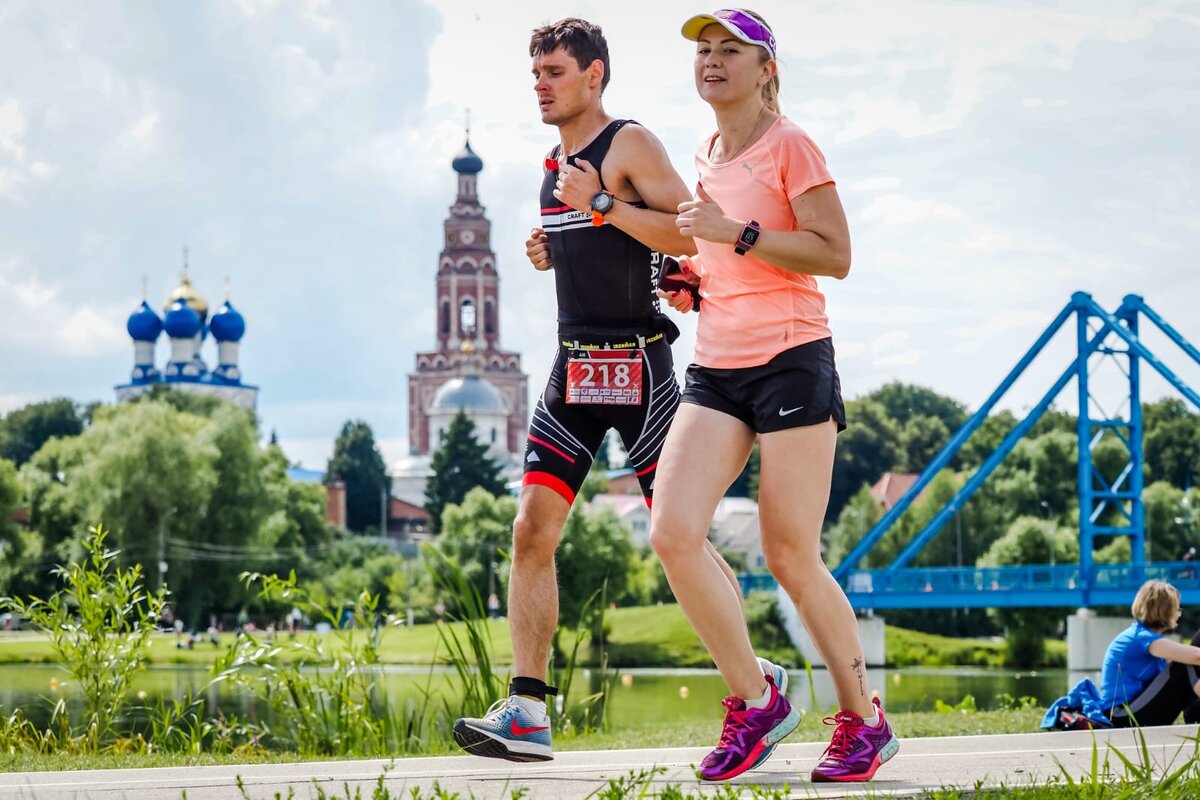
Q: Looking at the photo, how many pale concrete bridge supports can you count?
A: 2